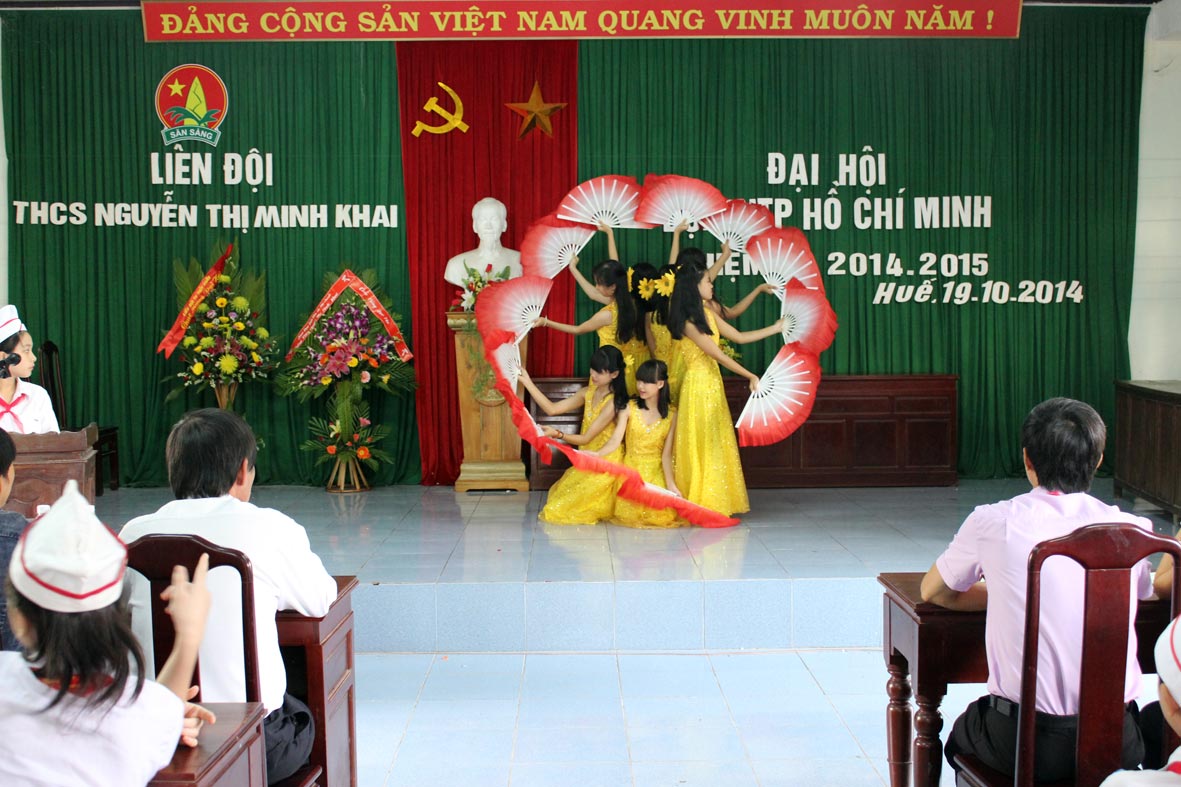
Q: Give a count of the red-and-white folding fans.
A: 12